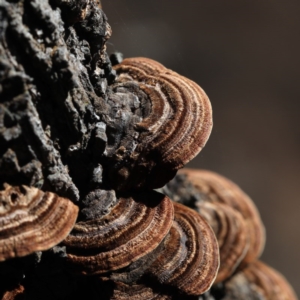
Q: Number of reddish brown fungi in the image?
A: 7